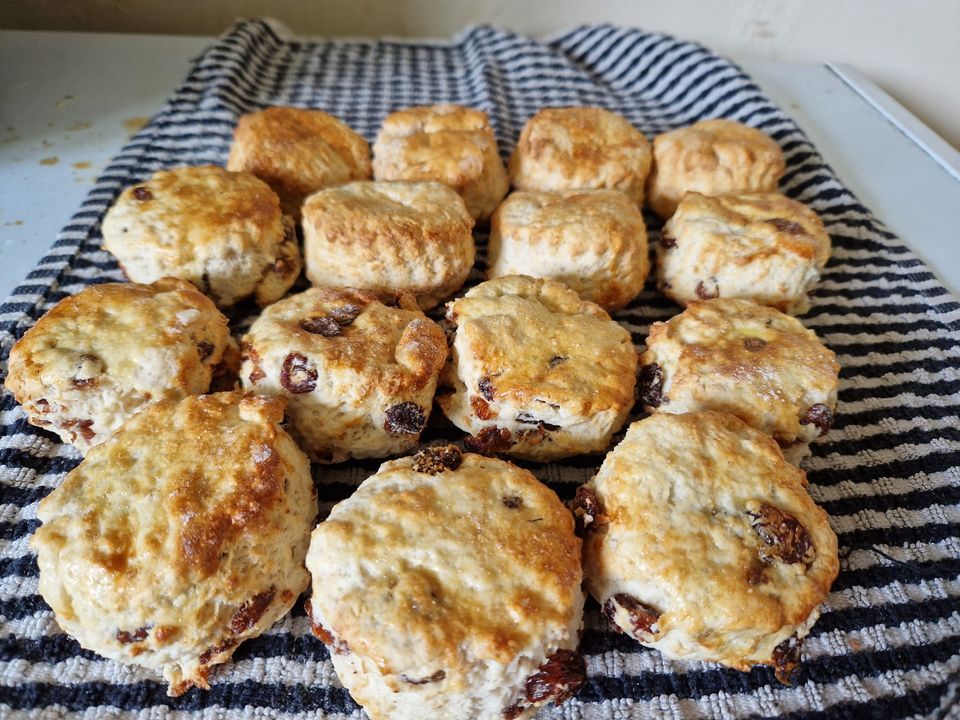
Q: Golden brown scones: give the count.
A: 15